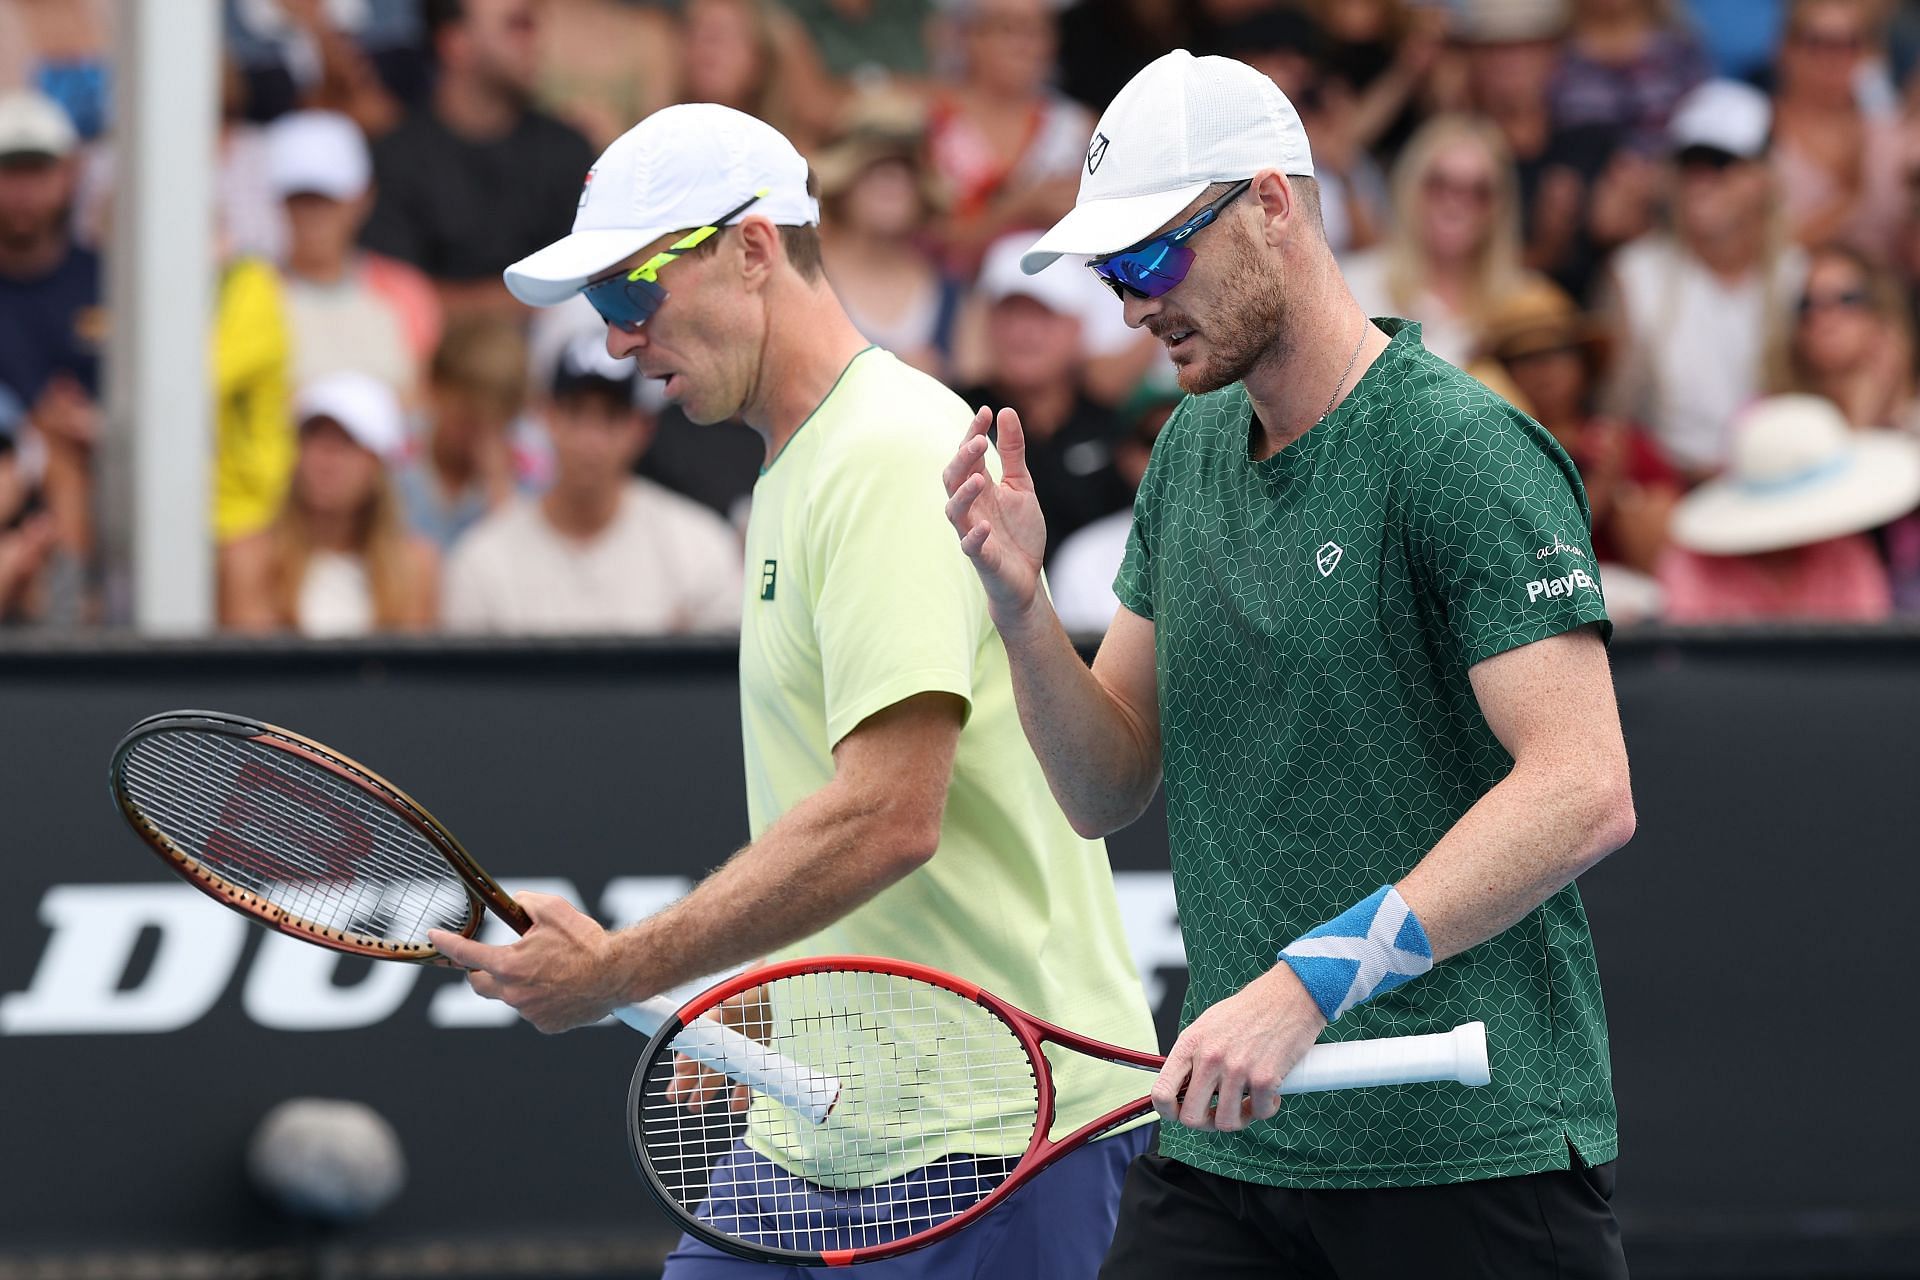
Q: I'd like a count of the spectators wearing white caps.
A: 5